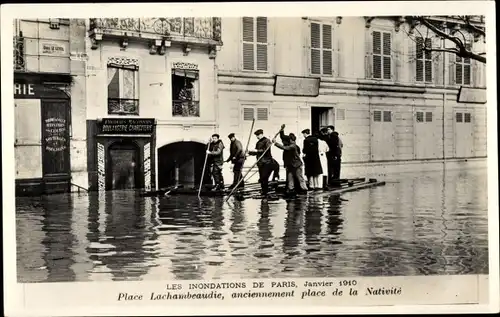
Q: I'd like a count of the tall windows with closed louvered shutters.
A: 5